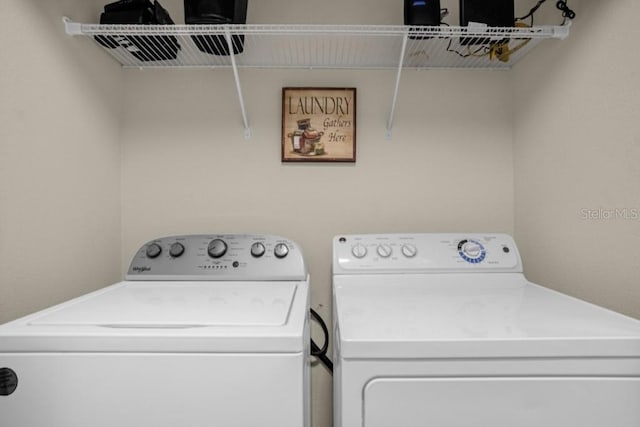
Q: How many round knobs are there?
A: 9